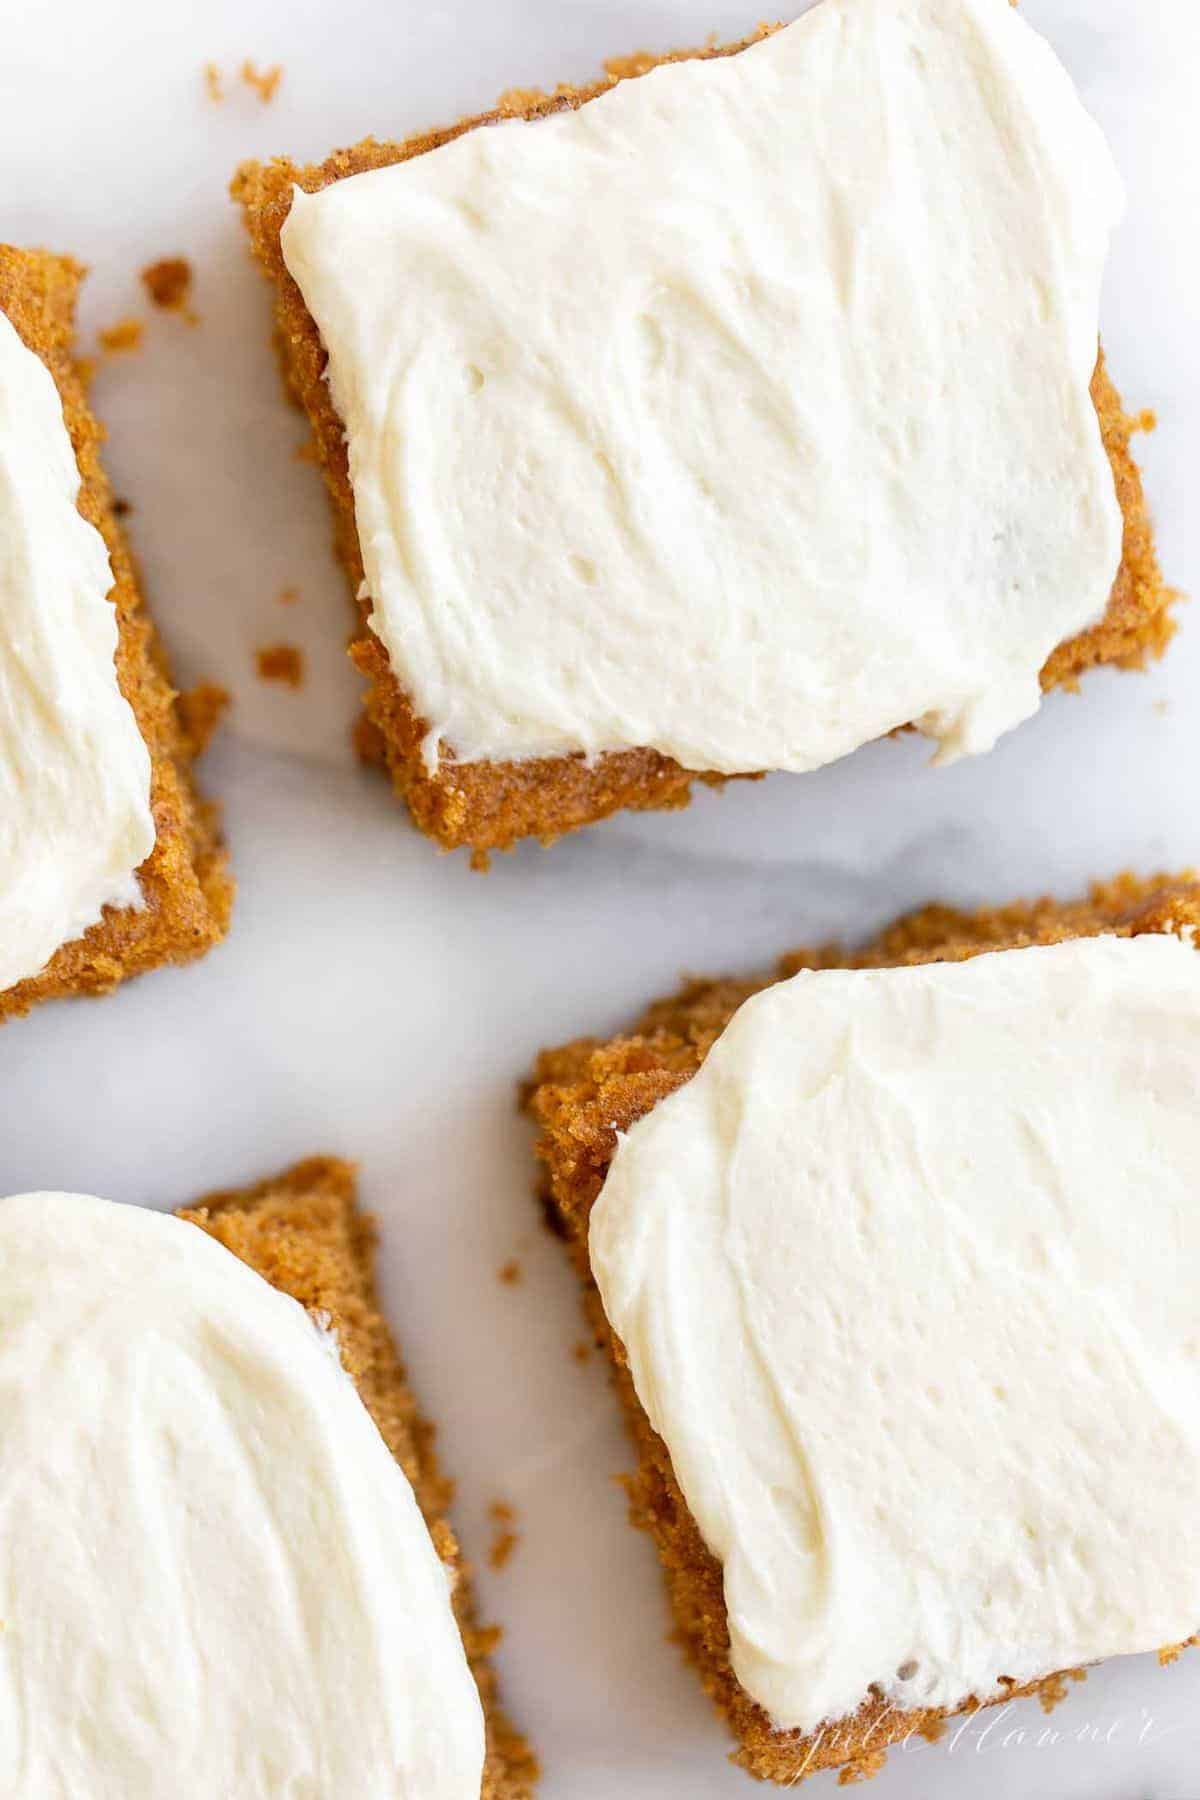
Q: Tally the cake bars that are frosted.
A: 4